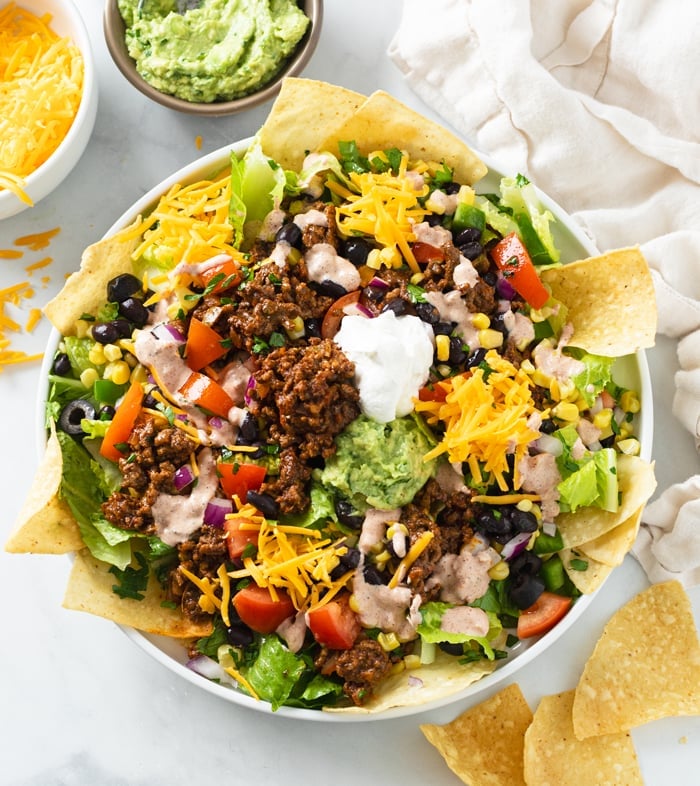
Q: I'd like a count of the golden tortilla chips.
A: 13